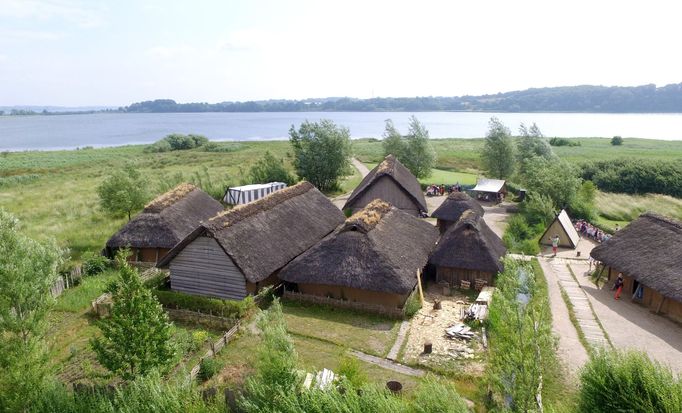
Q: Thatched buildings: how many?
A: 7